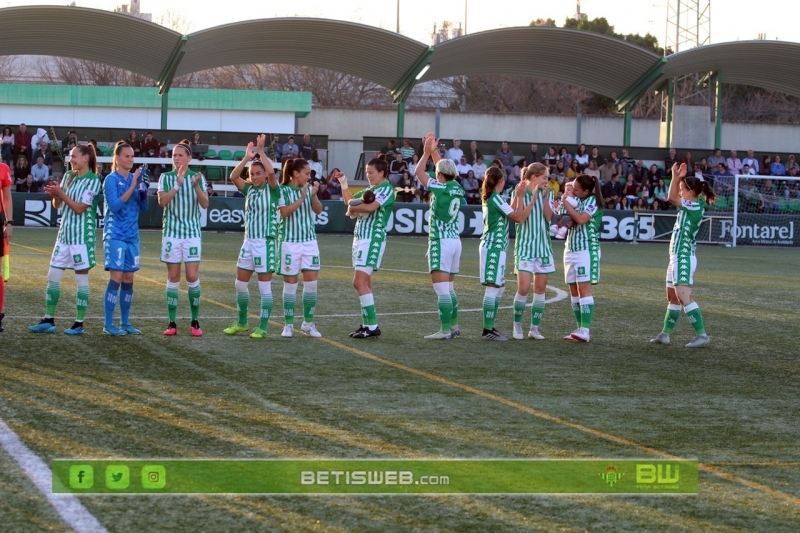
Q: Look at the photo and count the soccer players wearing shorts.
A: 11